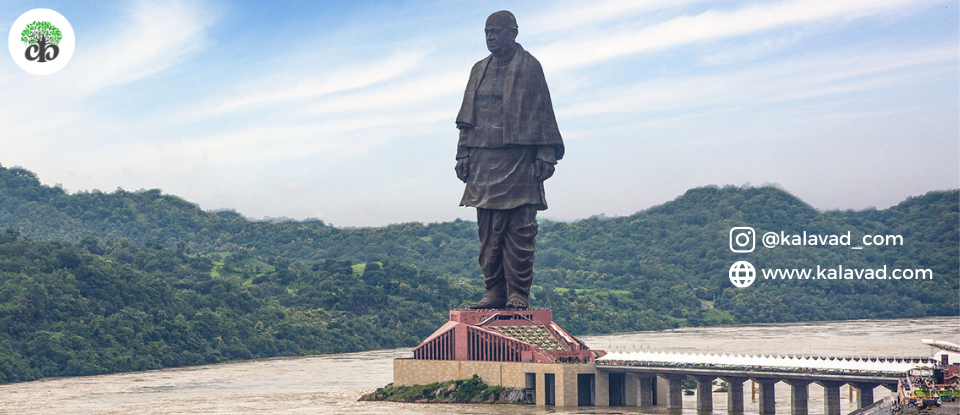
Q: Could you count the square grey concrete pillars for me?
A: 8